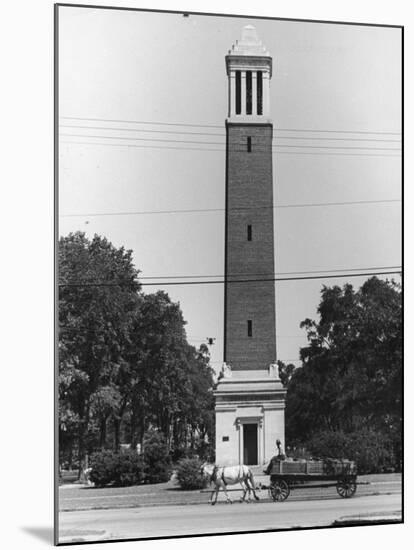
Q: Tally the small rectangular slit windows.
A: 3